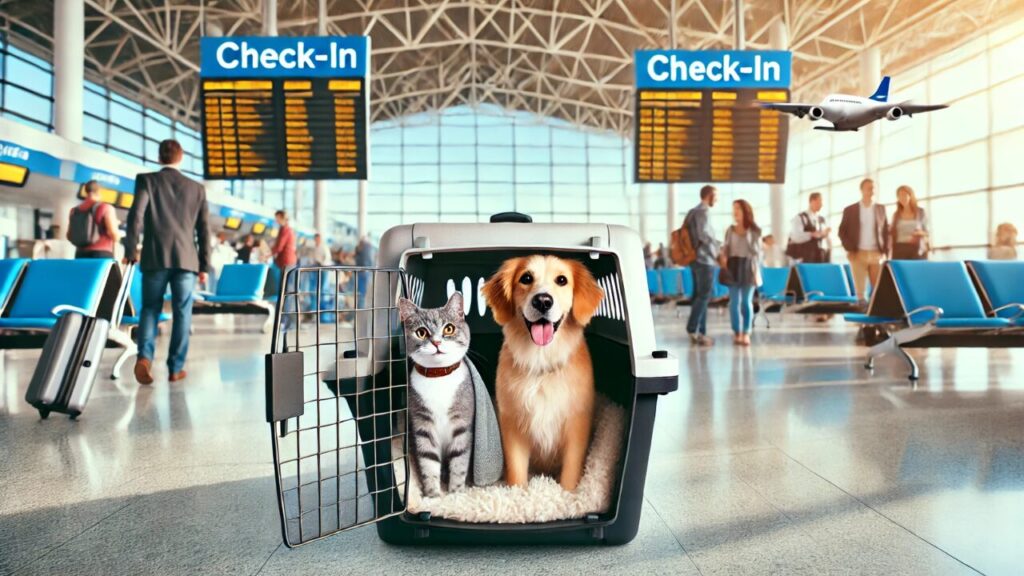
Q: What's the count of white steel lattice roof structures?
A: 1